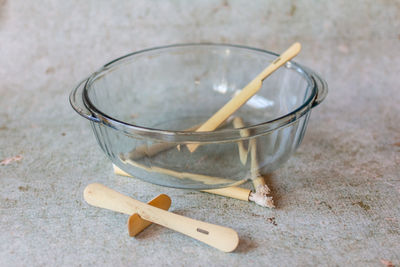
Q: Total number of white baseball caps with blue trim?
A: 0